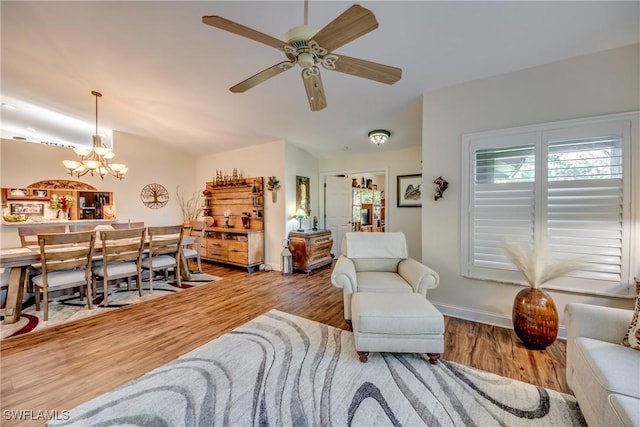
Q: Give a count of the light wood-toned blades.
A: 5